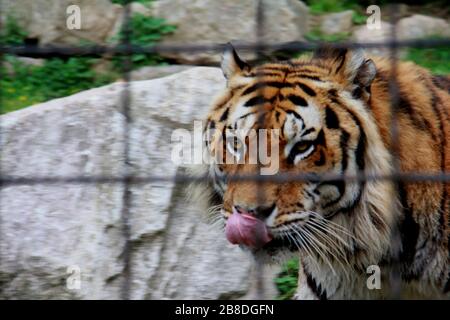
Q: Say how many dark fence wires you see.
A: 5